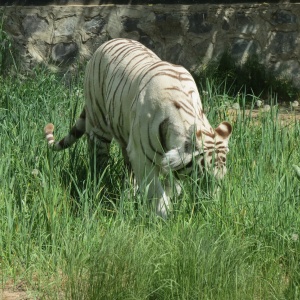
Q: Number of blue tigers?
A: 0